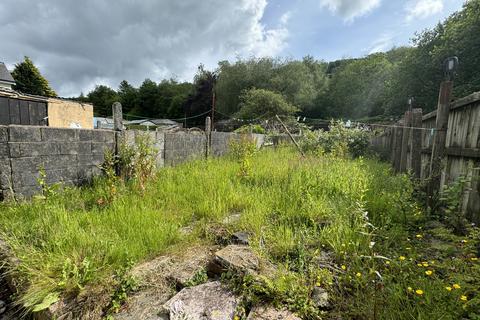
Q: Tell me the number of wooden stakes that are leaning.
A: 1